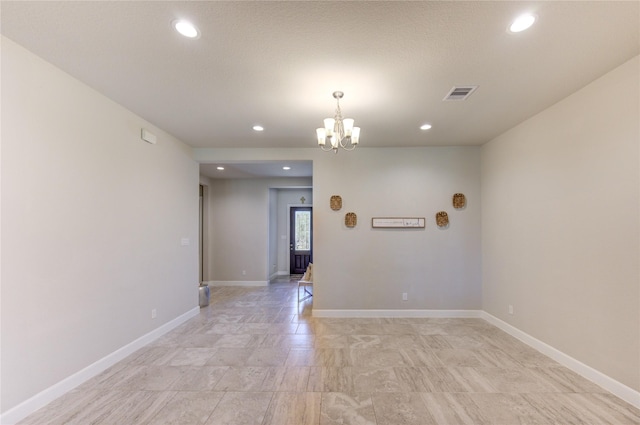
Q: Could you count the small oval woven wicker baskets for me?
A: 4